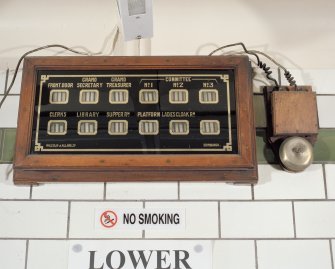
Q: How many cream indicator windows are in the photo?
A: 12